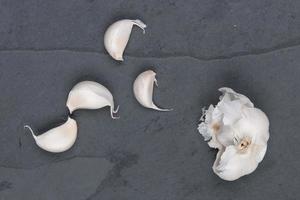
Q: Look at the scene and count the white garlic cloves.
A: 4